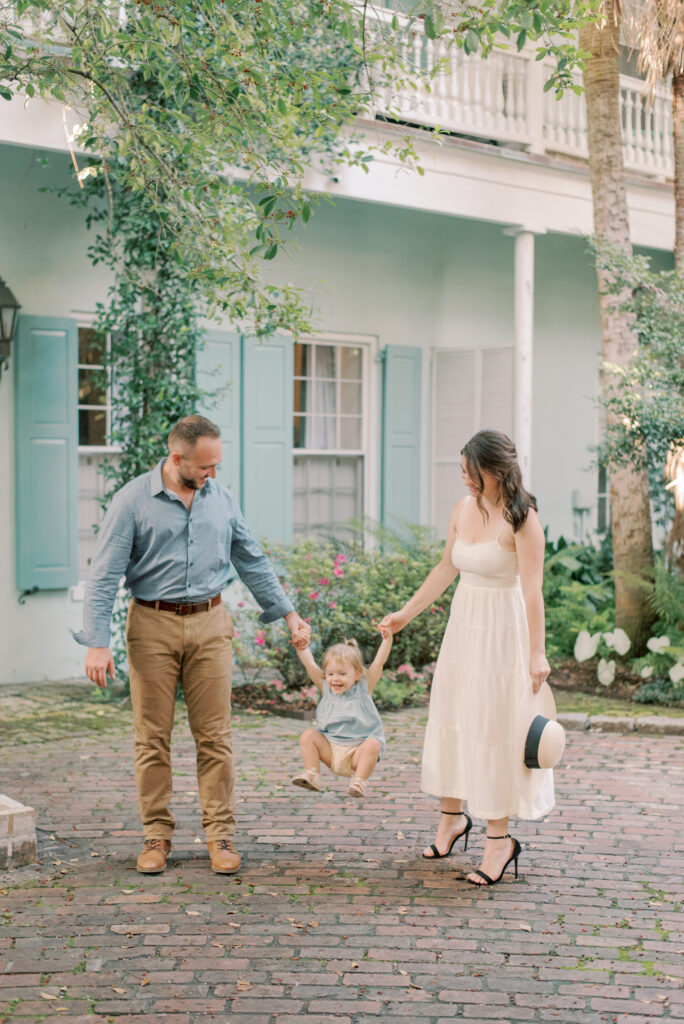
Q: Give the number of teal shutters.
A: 4